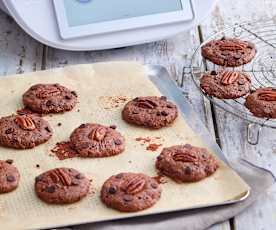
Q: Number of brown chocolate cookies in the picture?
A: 11